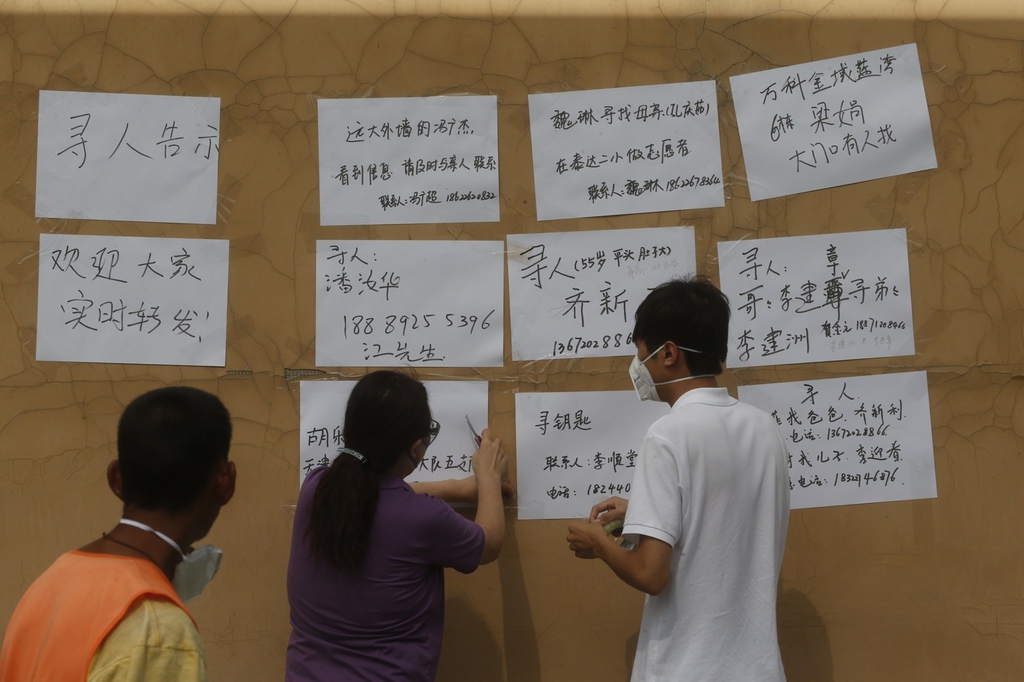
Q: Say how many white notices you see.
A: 11